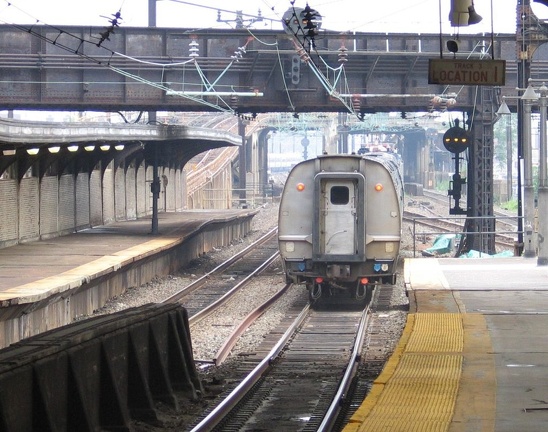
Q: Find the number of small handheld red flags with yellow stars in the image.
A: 0